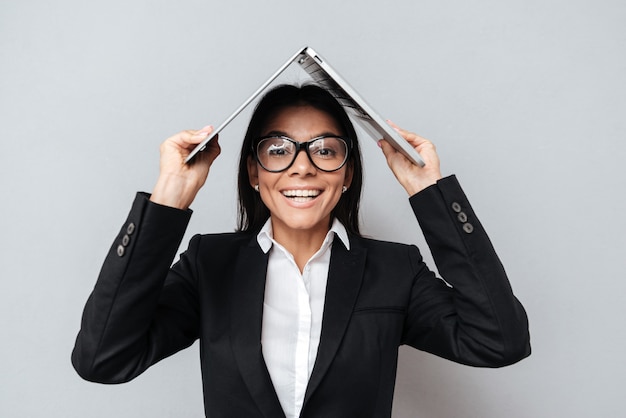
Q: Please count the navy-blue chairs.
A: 0